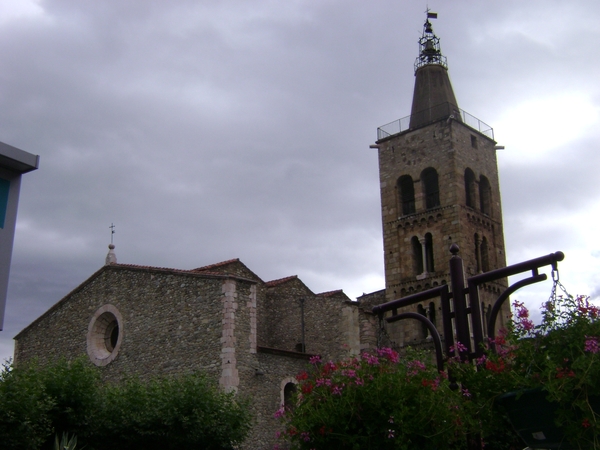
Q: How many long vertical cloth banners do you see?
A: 0